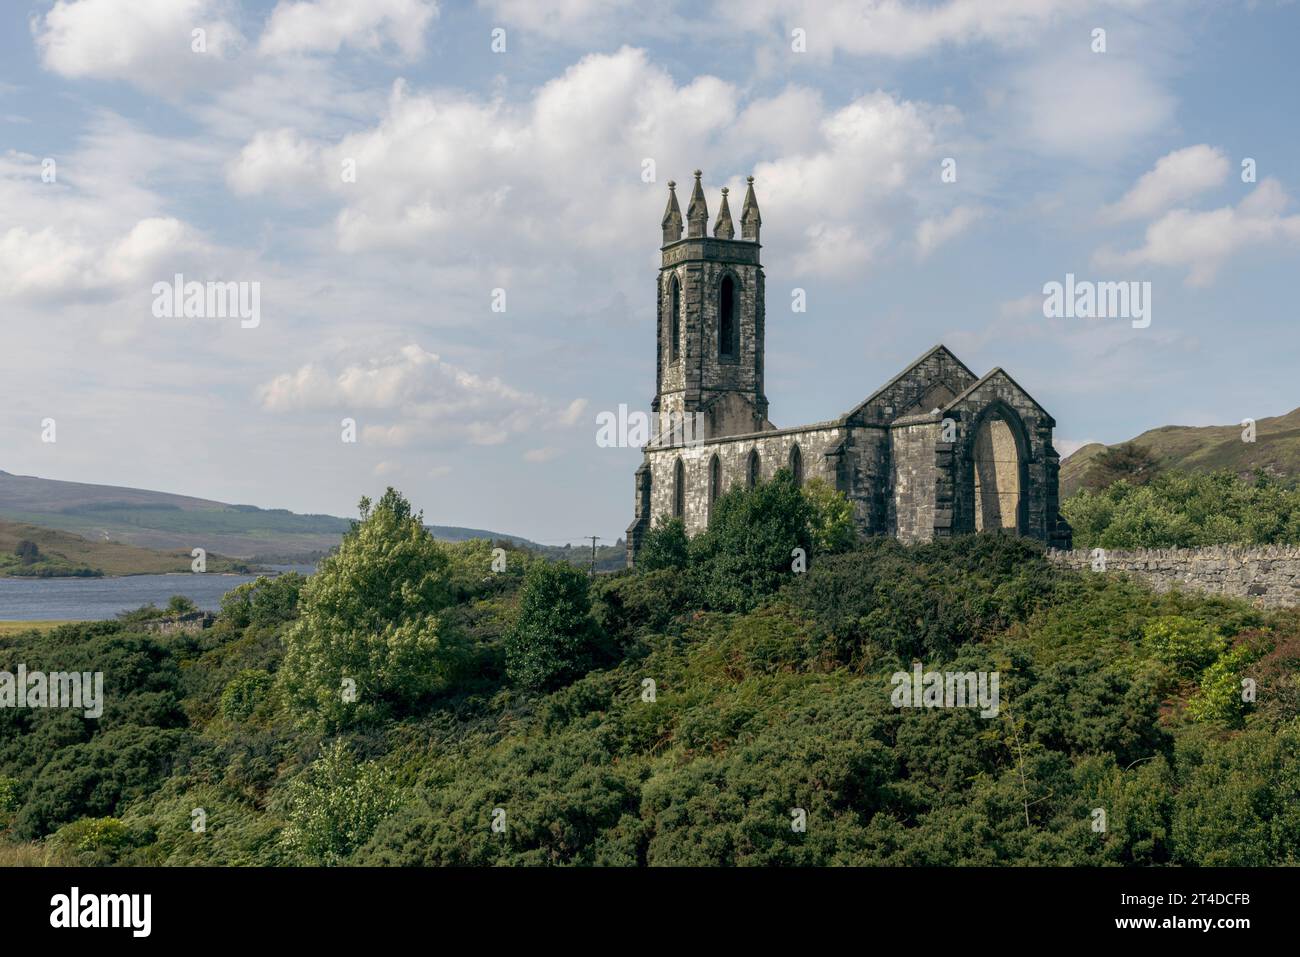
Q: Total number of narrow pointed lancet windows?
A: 6